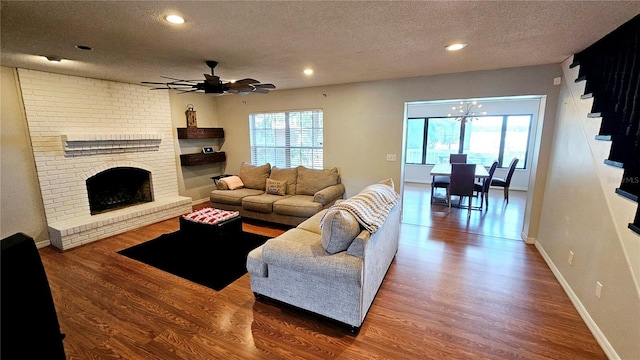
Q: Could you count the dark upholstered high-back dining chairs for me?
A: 4